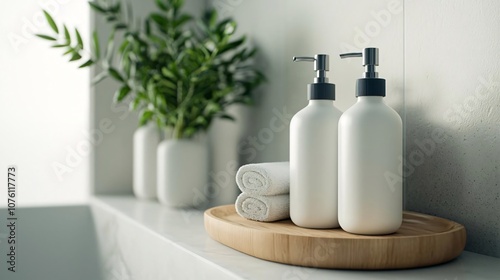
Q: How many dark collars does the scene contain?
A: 2